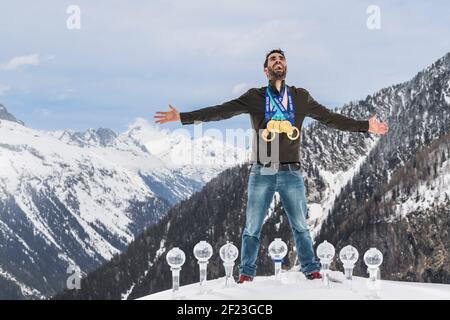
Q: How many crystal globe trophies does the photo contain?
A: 7